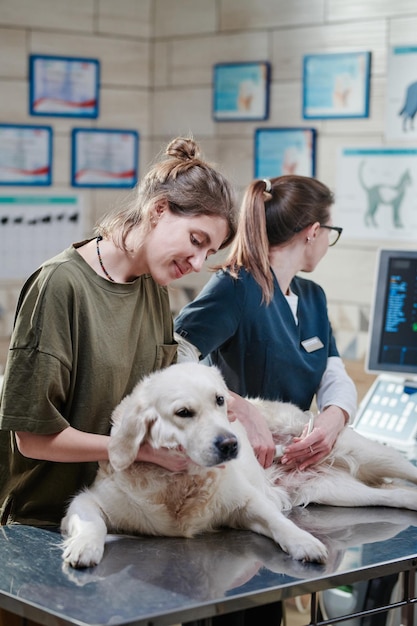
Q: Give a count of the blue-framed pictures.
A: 6